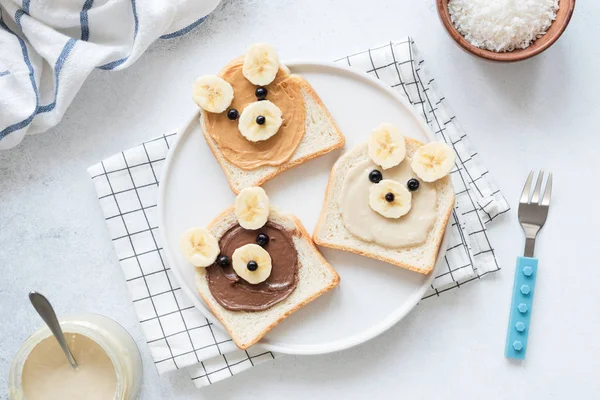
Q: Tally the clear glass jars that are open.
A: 1